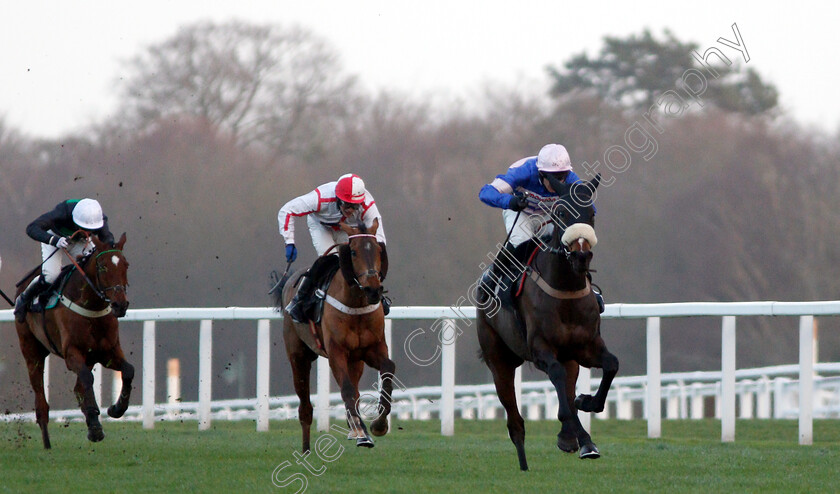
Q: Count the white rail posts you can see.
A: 13